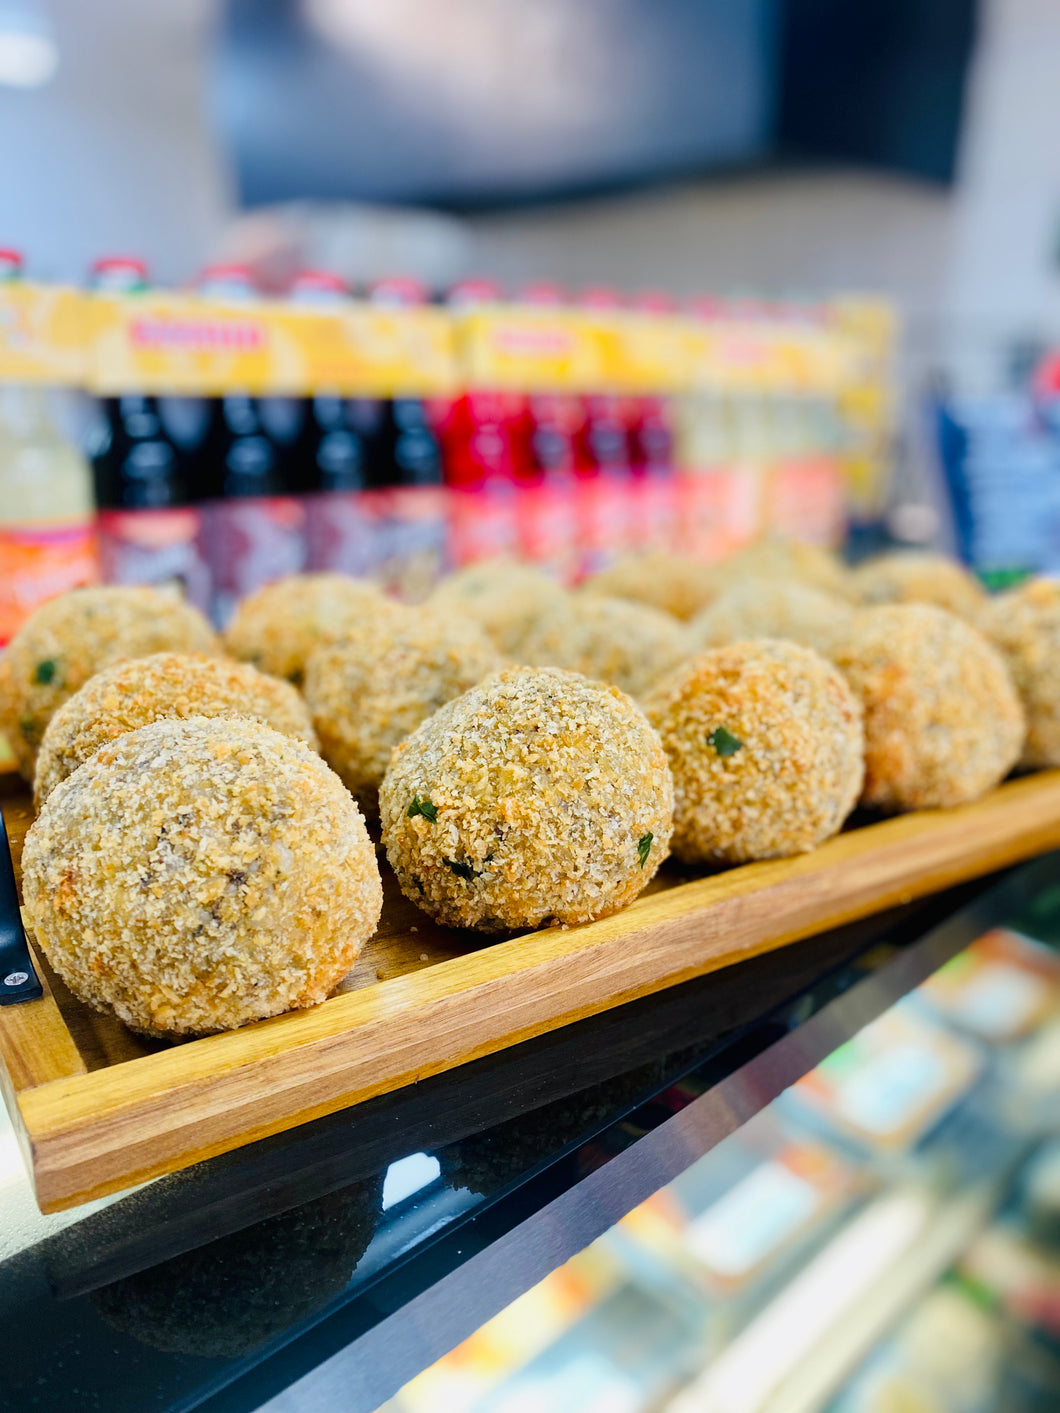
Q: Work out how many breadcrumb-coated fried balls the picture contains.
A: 15